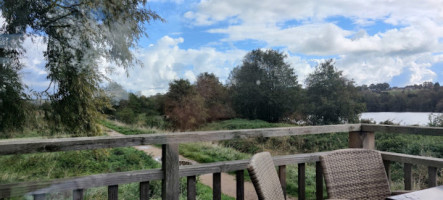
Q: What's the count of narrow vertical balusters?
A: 13